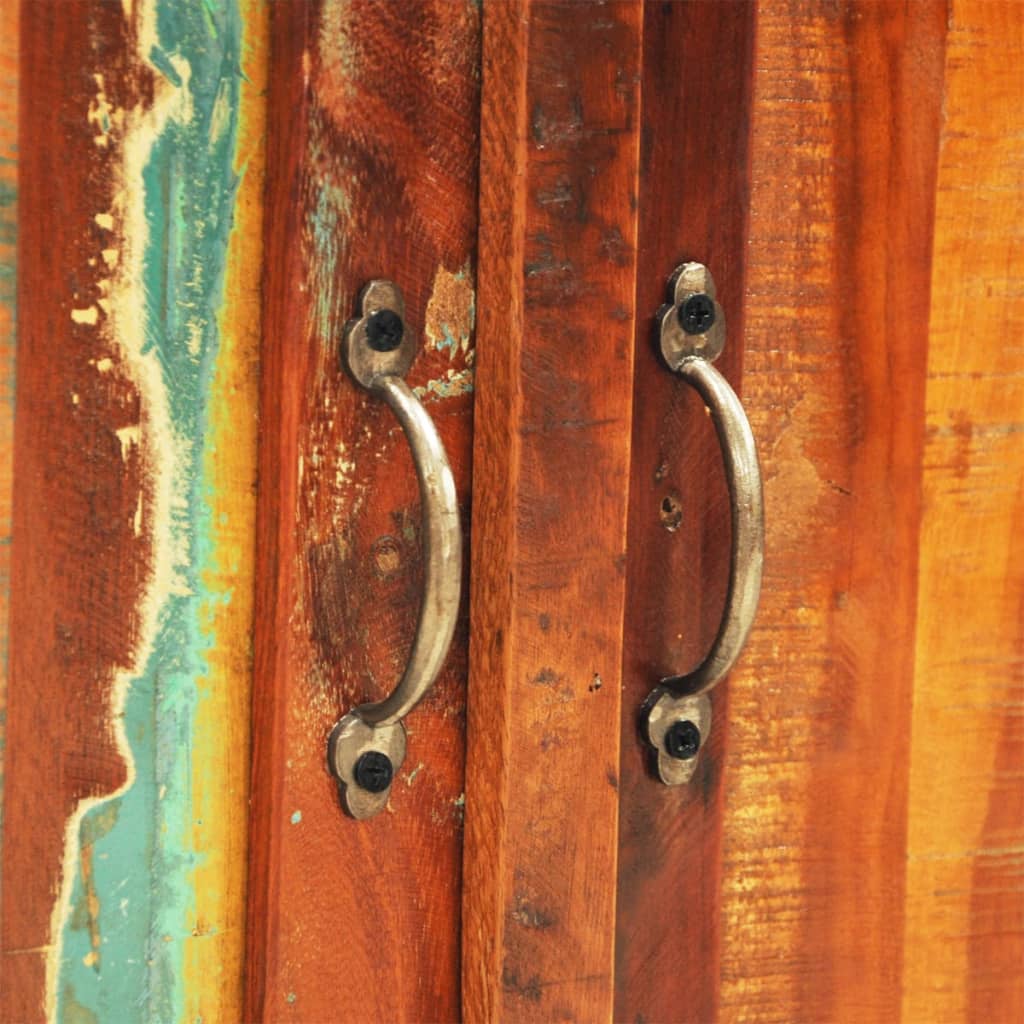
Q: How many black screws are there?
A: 4